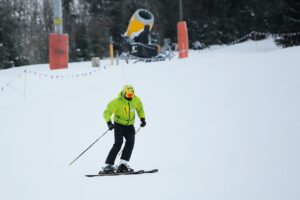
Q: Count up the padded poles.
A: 2